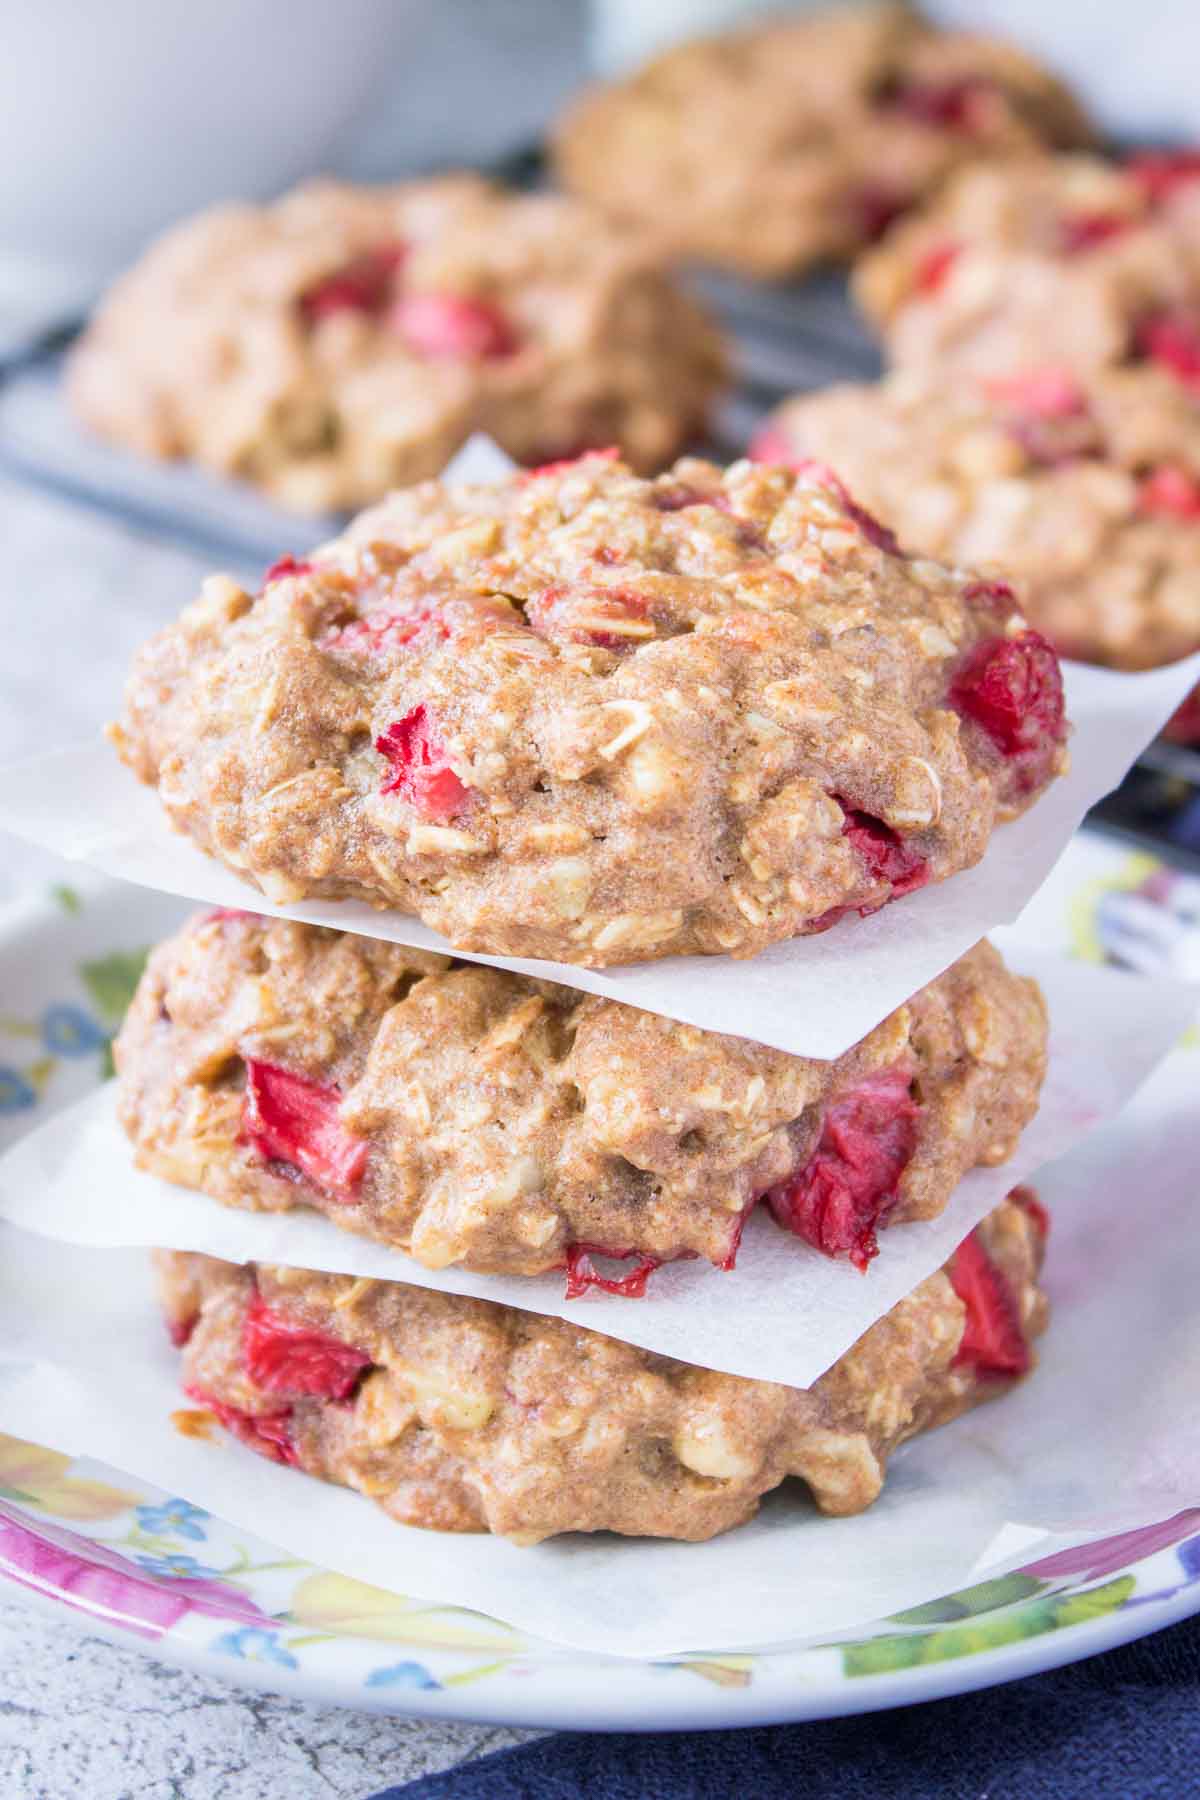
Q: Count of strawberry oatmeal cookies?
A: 7